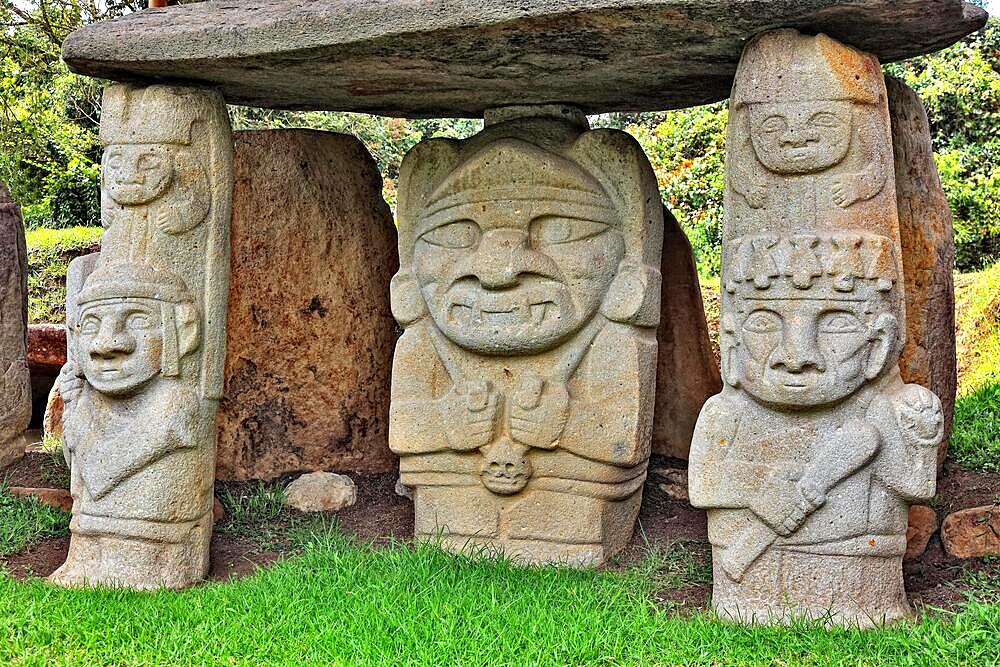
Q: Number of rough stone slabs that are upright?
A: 4